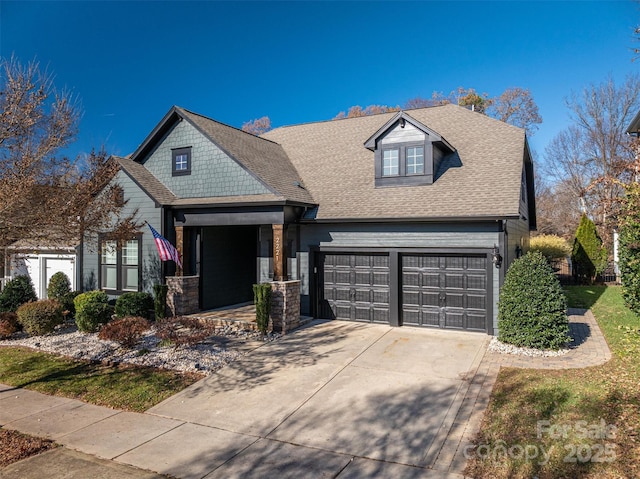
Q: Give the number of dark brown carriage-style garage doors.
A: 2